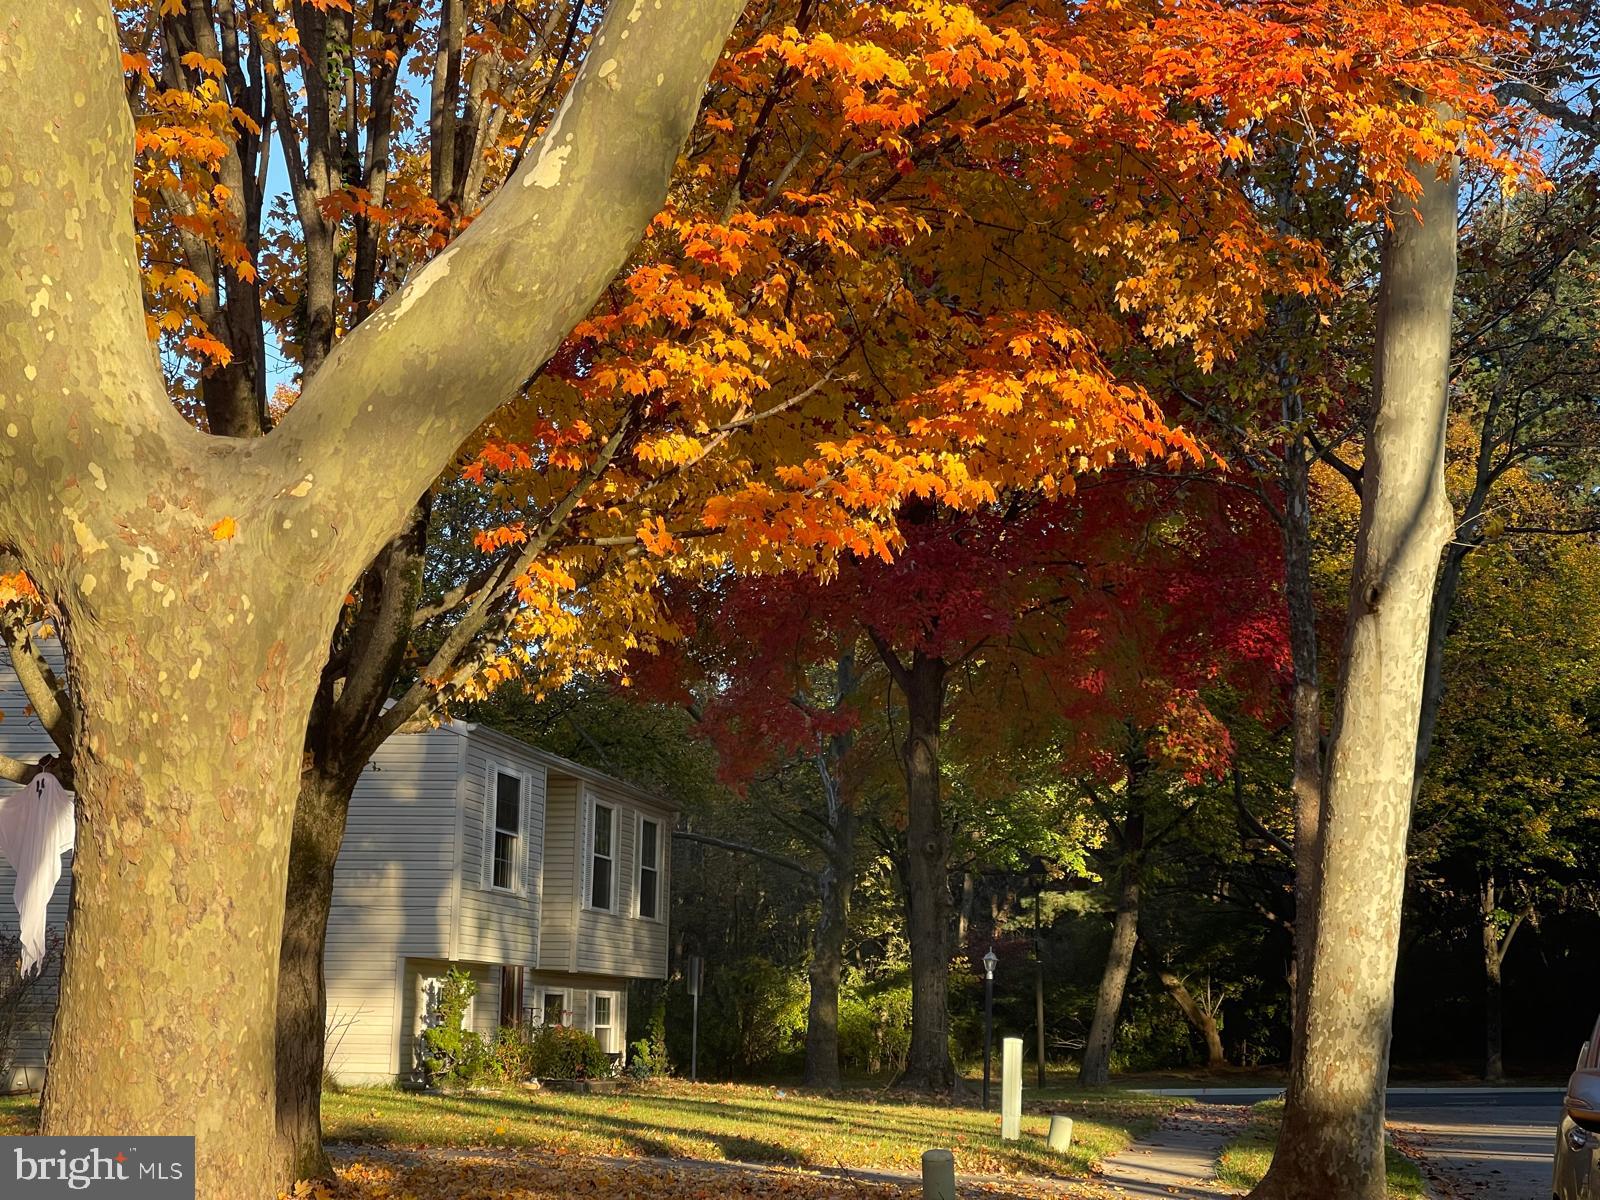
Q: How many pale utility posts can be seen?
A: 3